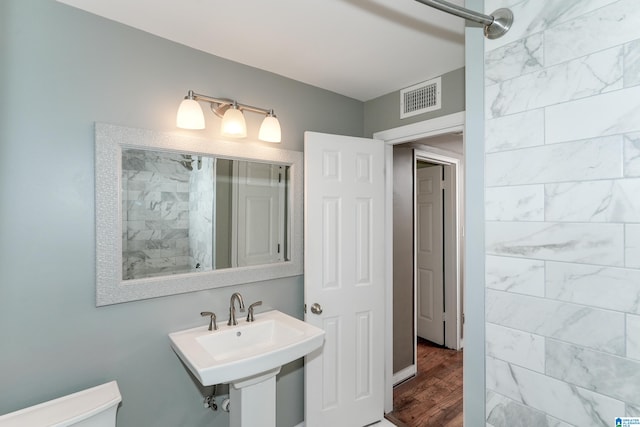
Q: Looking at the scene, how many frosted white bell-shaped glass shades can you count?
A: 3